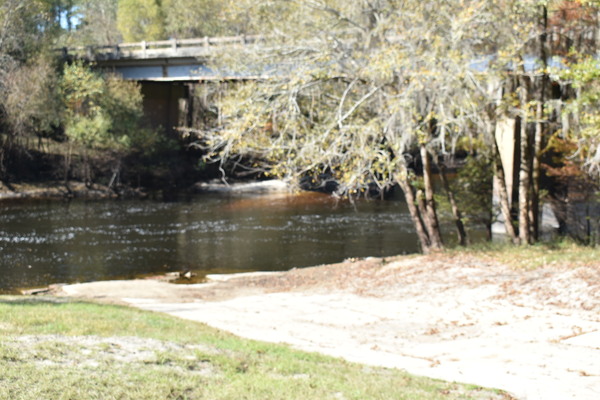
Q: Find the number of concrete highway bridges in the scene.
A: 1